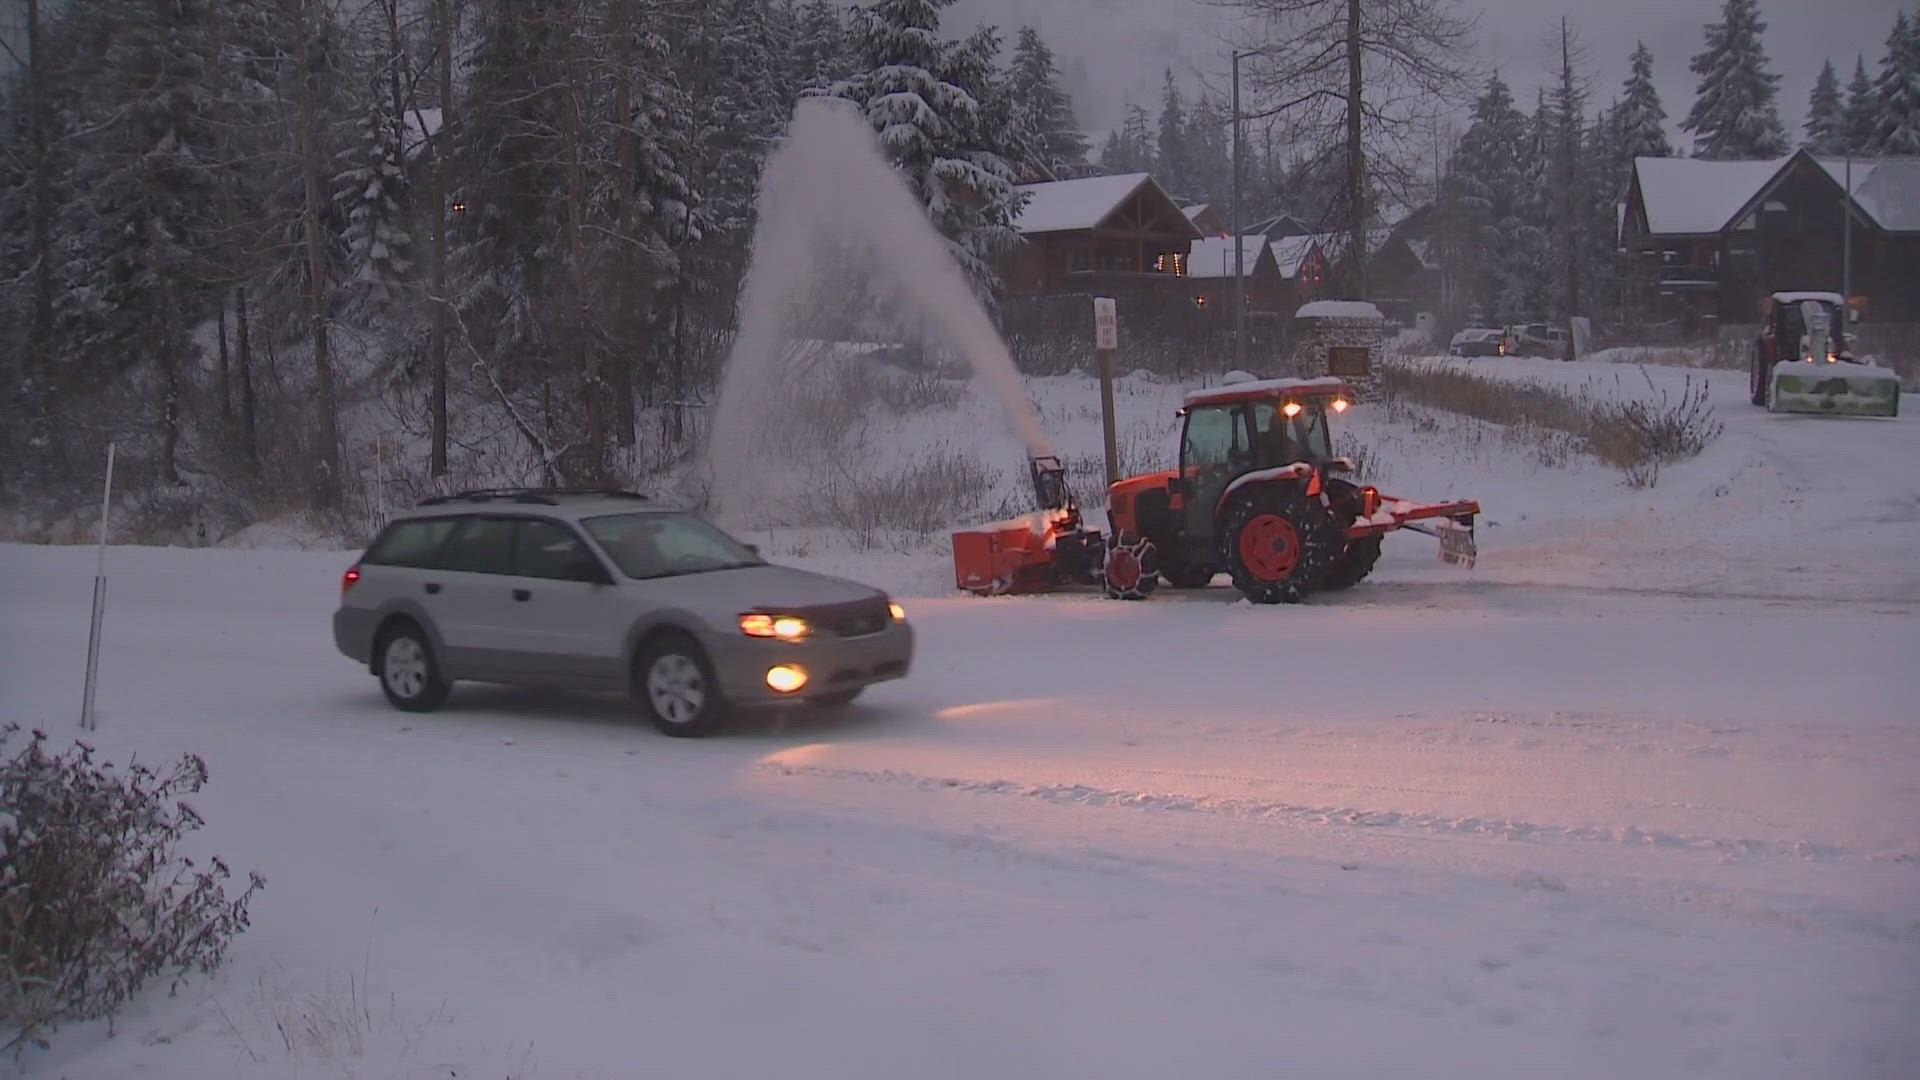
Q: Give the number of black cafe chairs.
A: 0